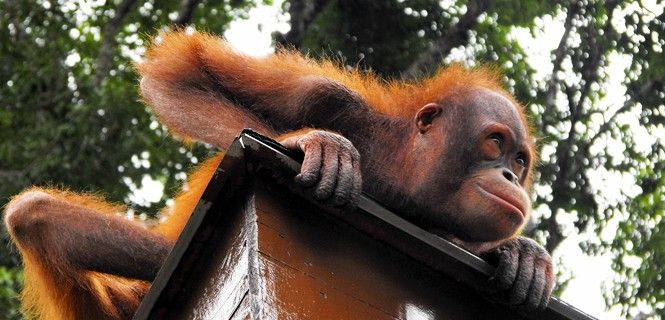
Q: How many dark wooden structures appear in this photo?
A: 1